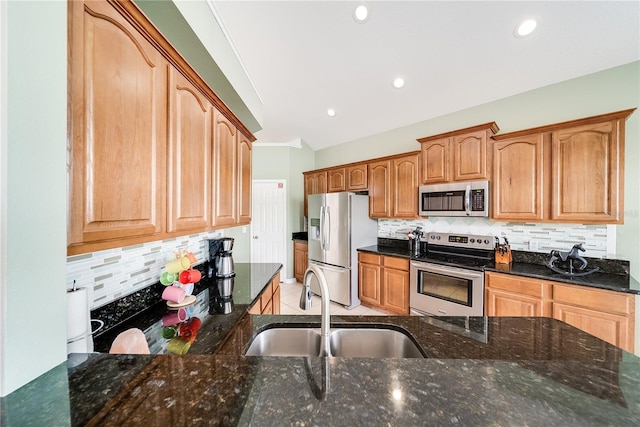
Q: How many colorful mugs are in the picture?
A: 6